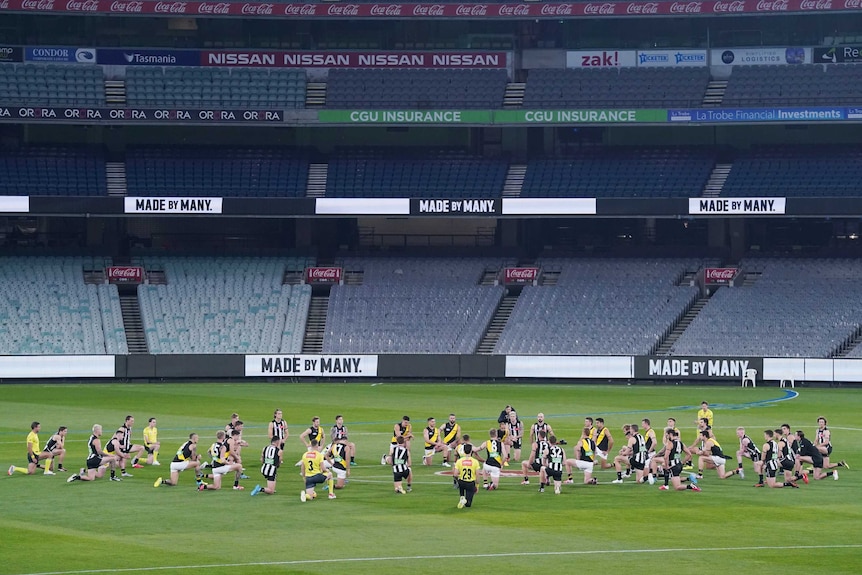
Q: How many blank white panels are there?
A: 6